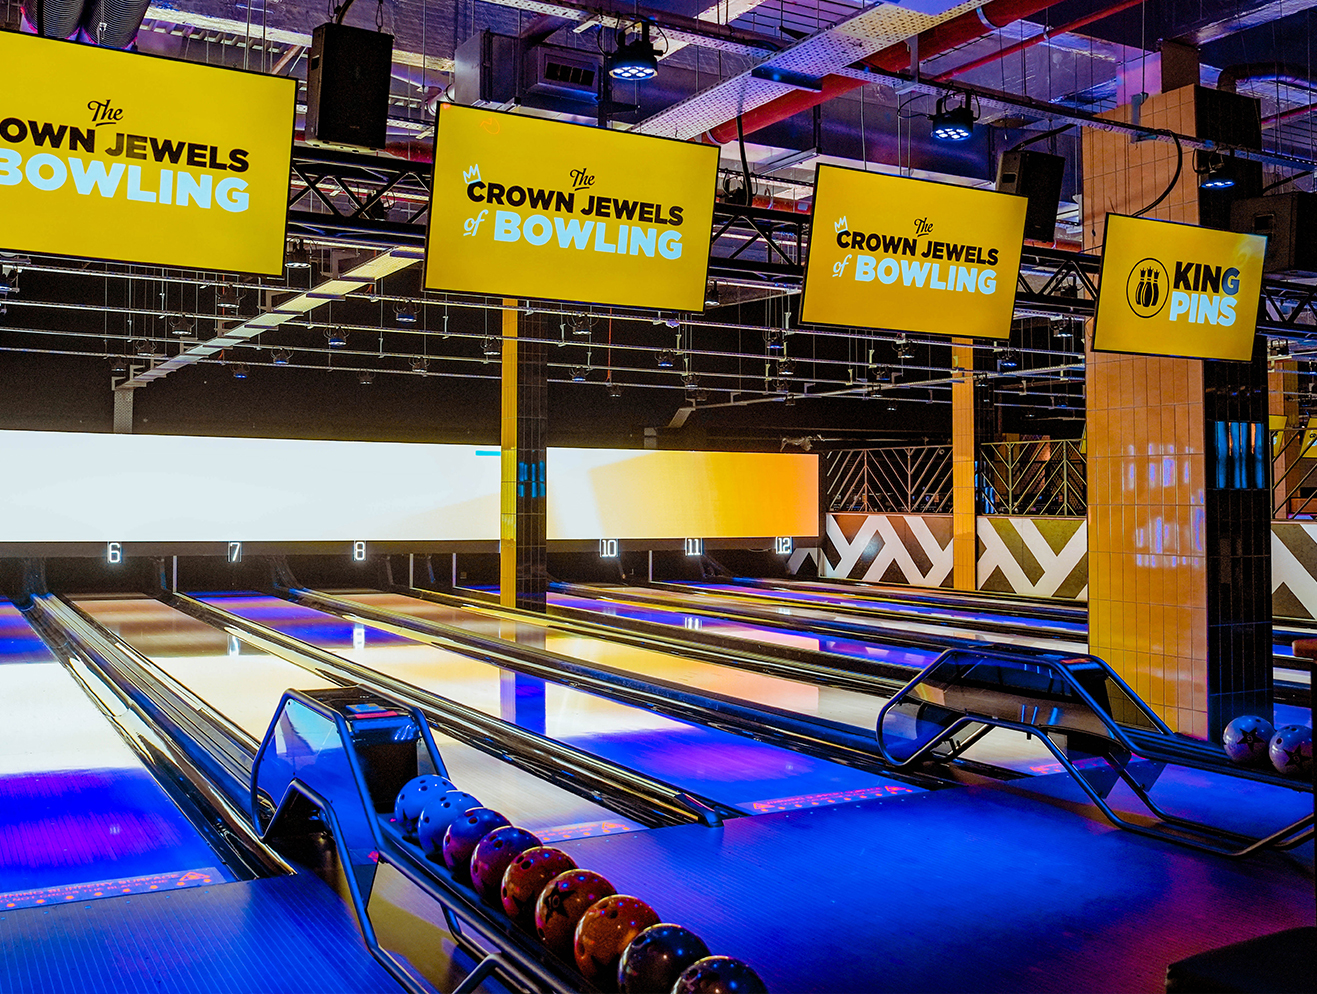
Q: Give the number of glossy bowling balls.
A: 11